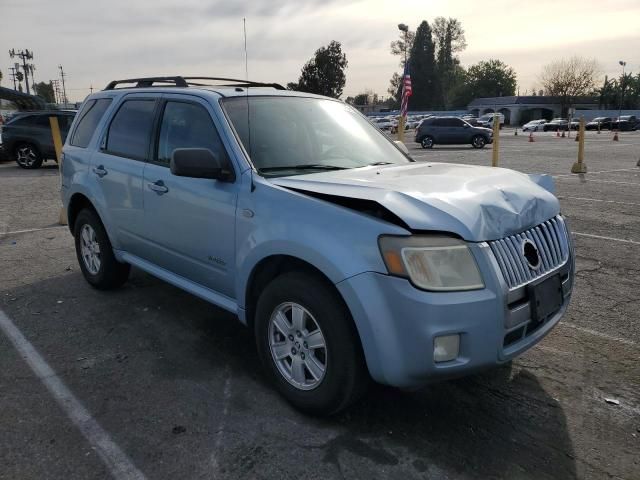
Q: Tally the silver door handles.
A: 2